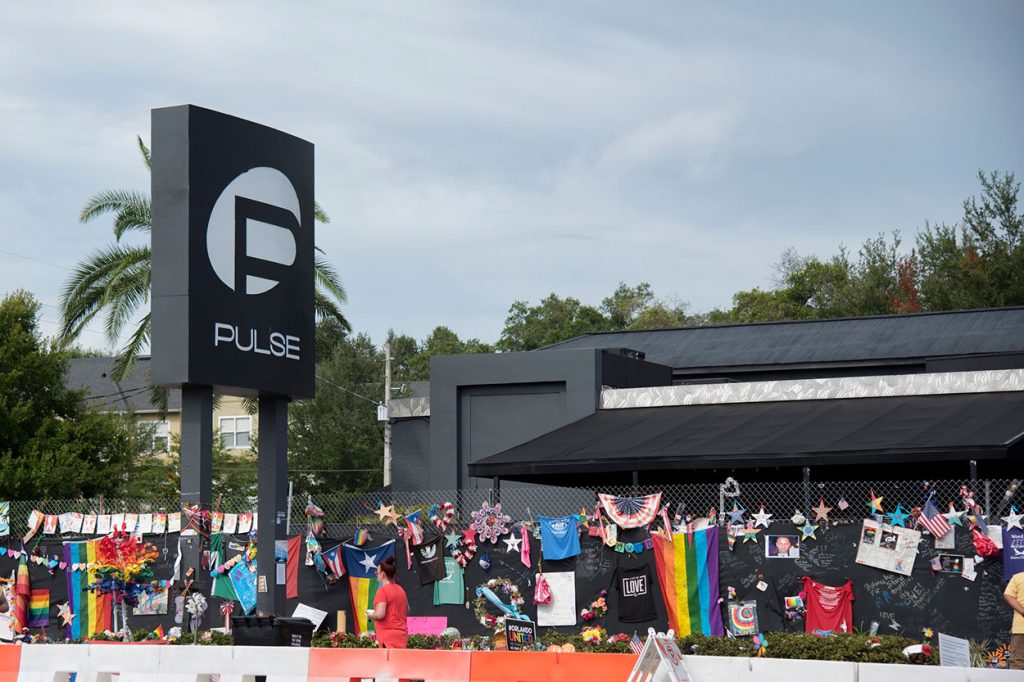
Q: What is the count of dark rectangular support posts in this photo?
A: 2